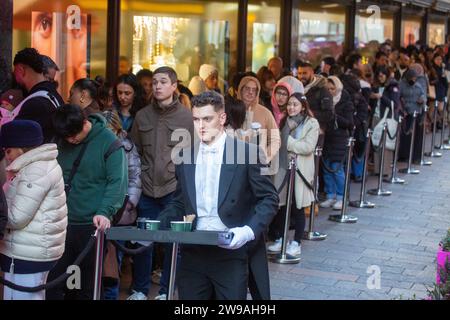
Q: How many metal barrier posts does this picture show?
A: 12